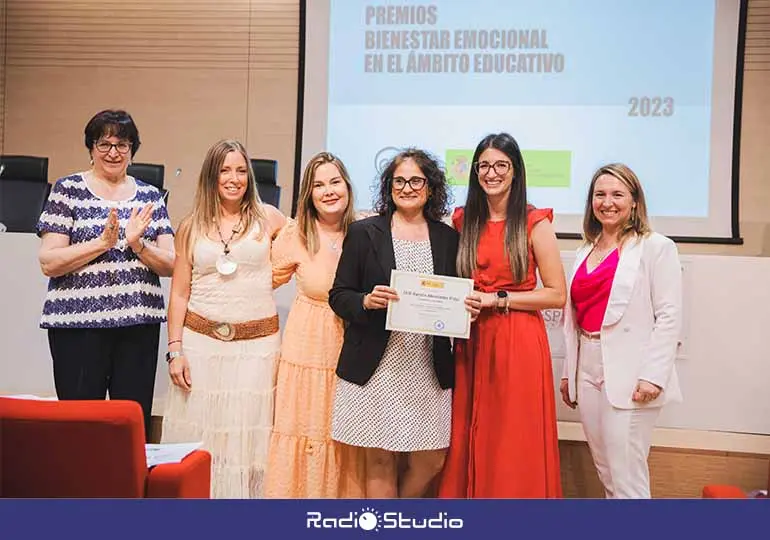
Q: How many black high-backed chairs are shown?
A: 3